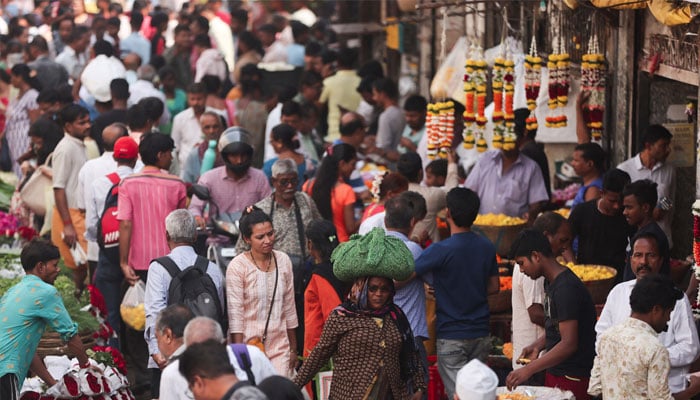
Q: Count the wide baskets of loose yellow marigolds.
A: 2